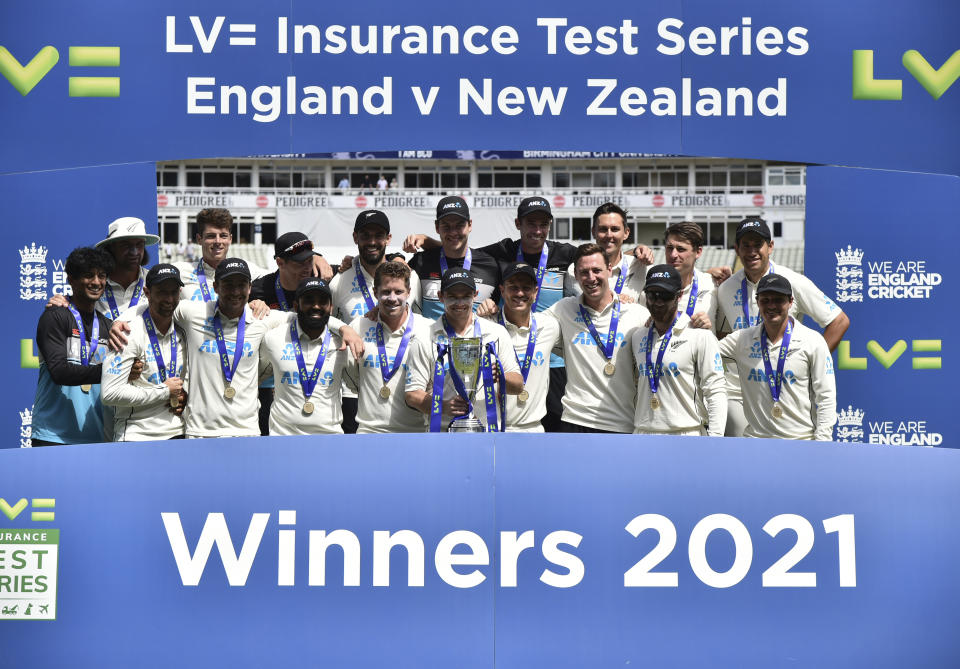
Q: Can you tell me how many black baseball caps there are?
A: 12